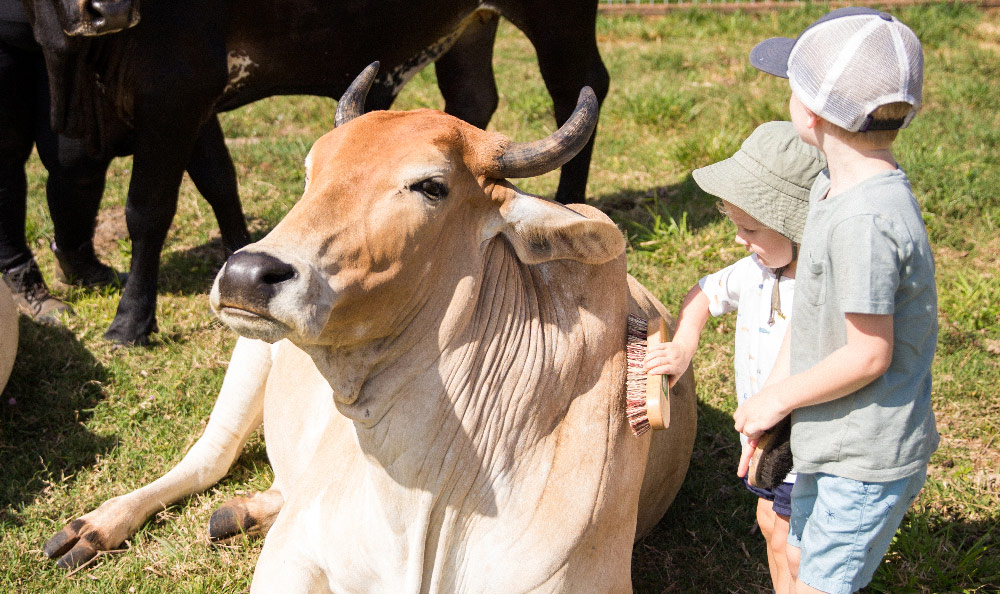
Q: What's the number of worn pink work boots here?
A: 0